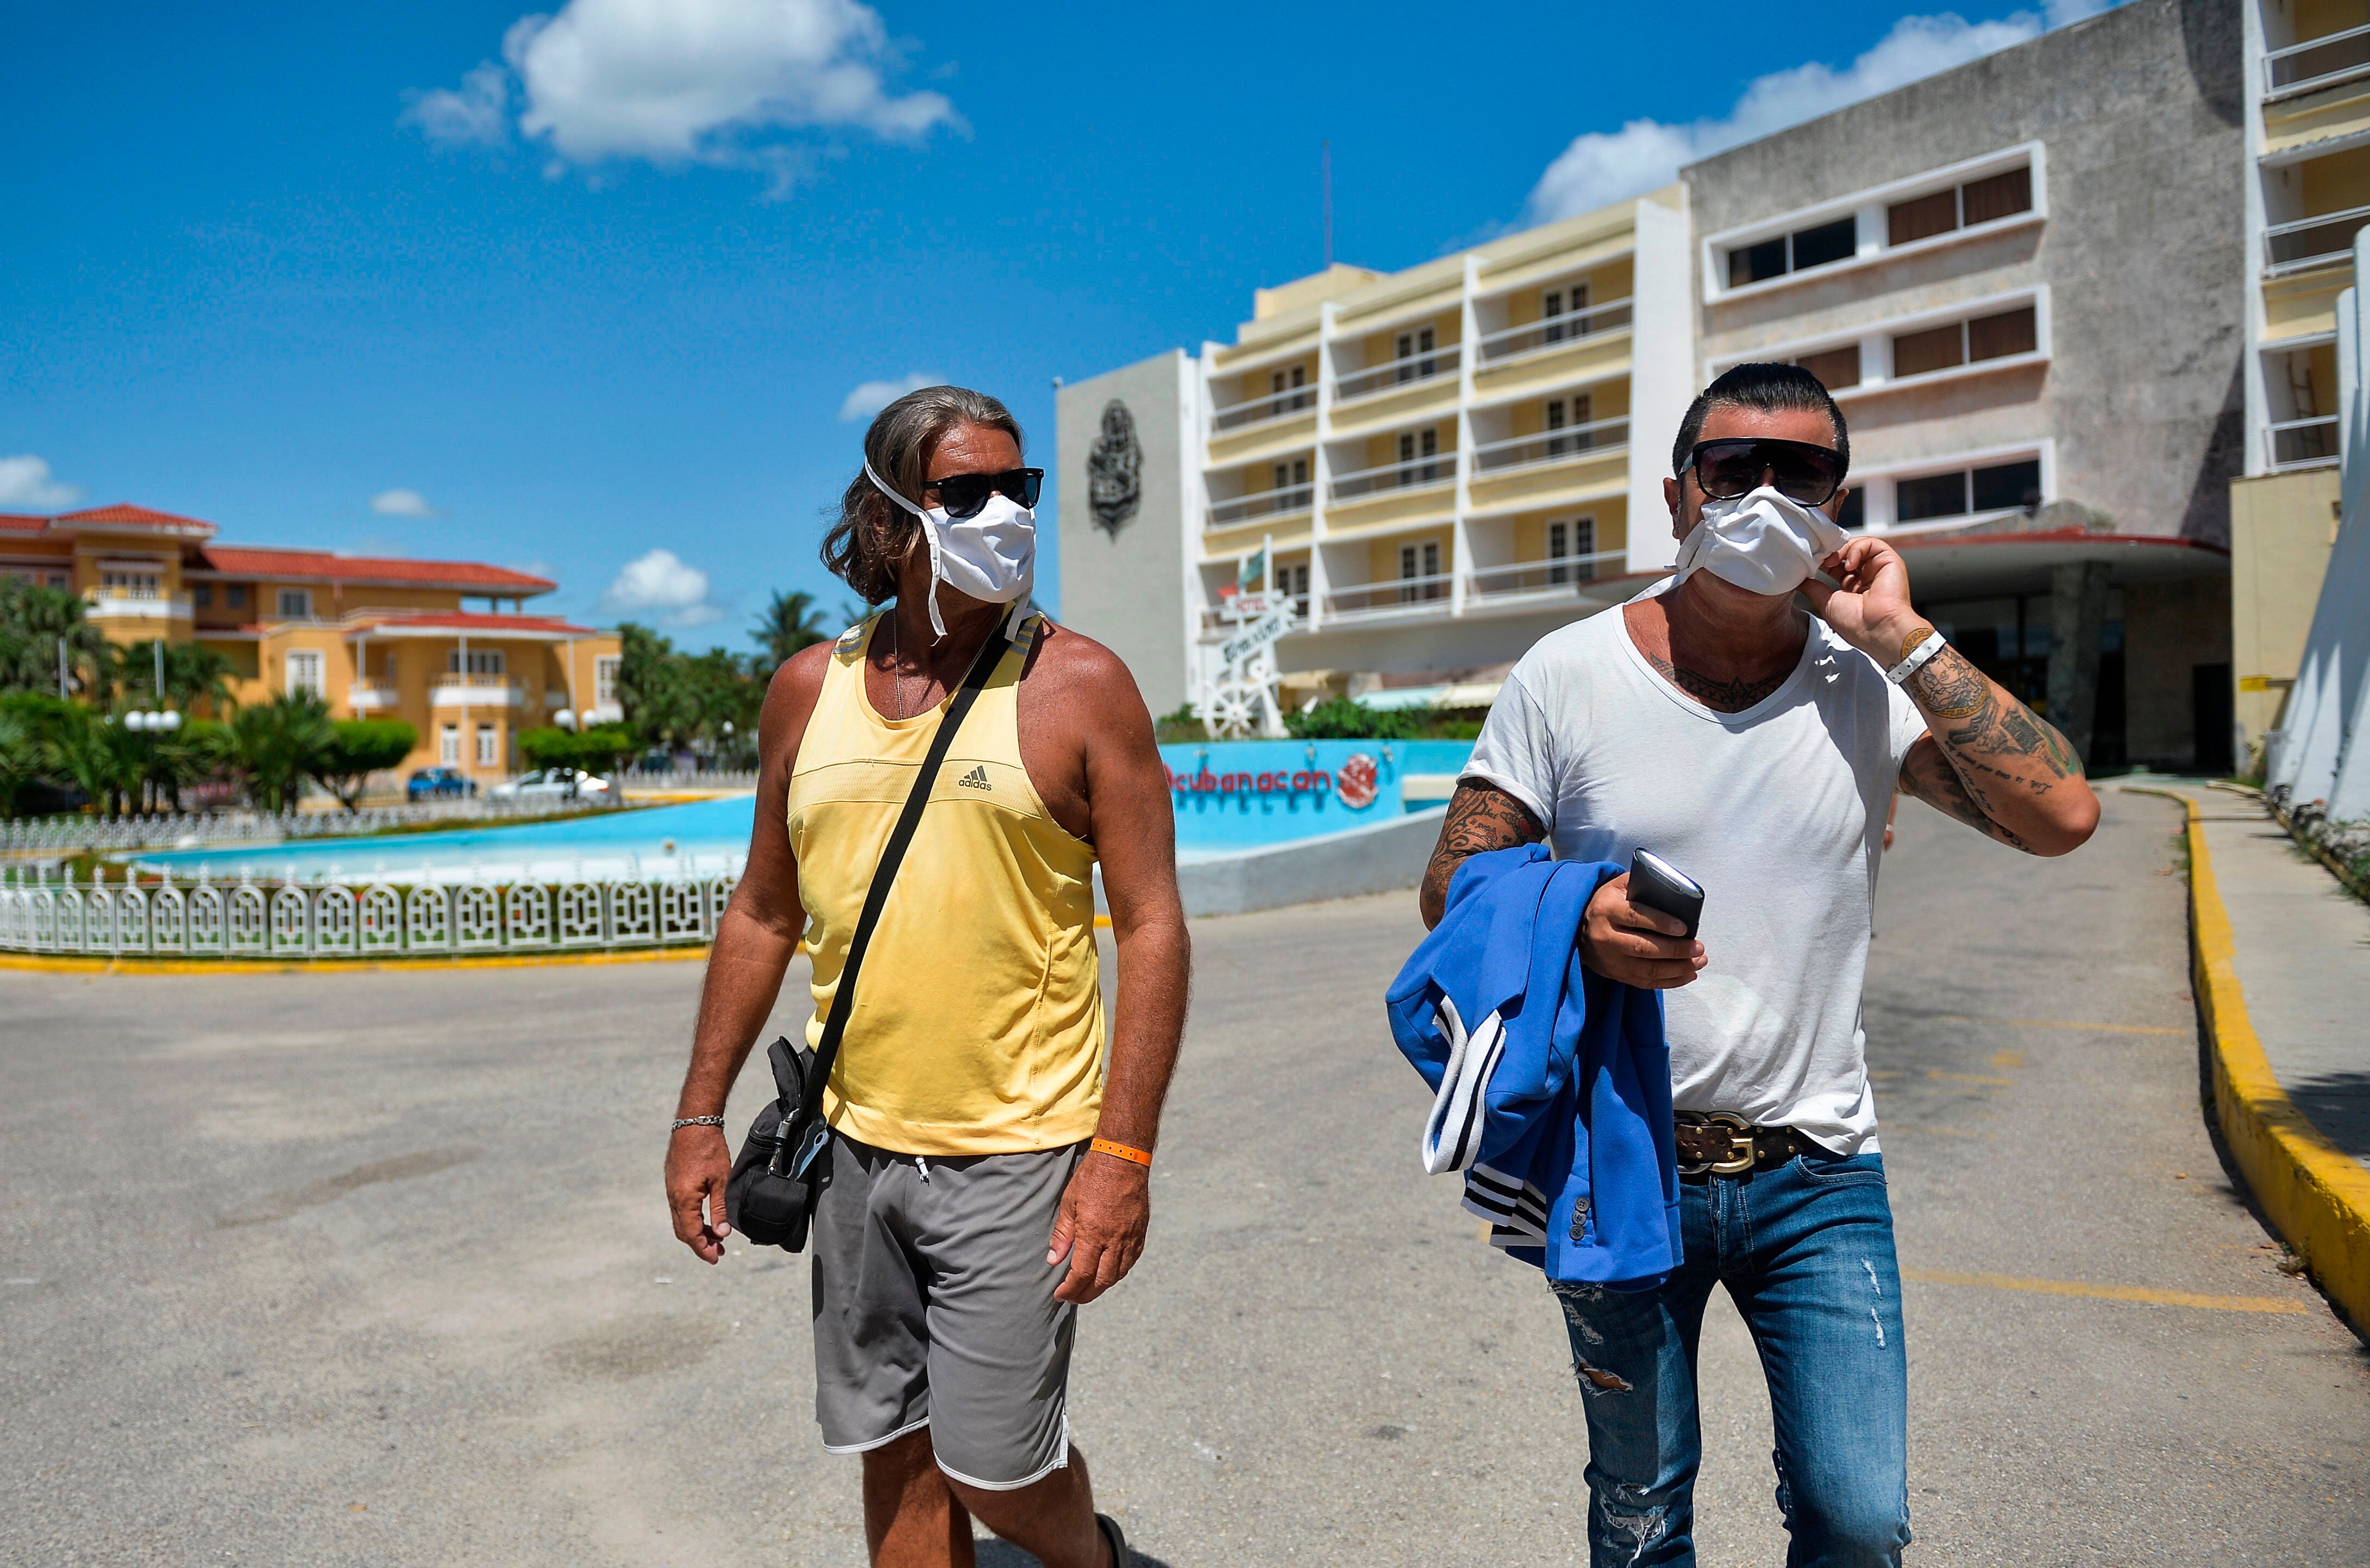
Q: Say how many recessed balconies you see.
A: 12